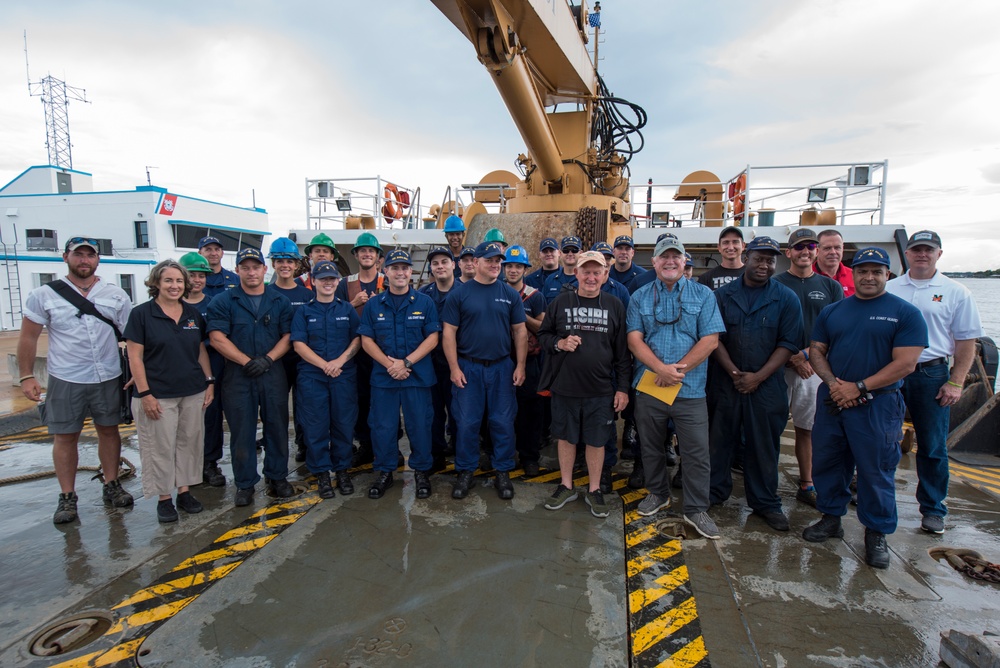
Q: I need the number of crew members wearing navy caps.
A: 15